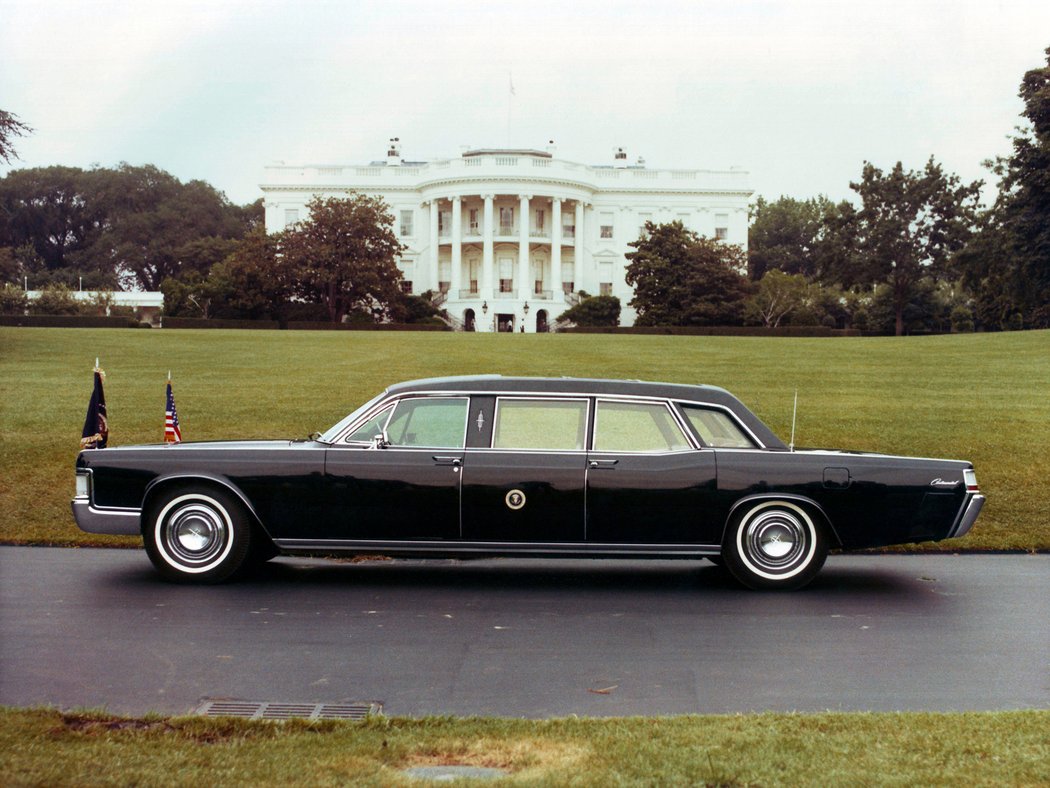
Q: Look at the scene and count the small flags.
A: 2